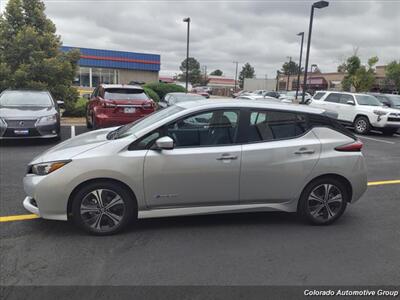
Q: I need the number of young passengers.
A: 0